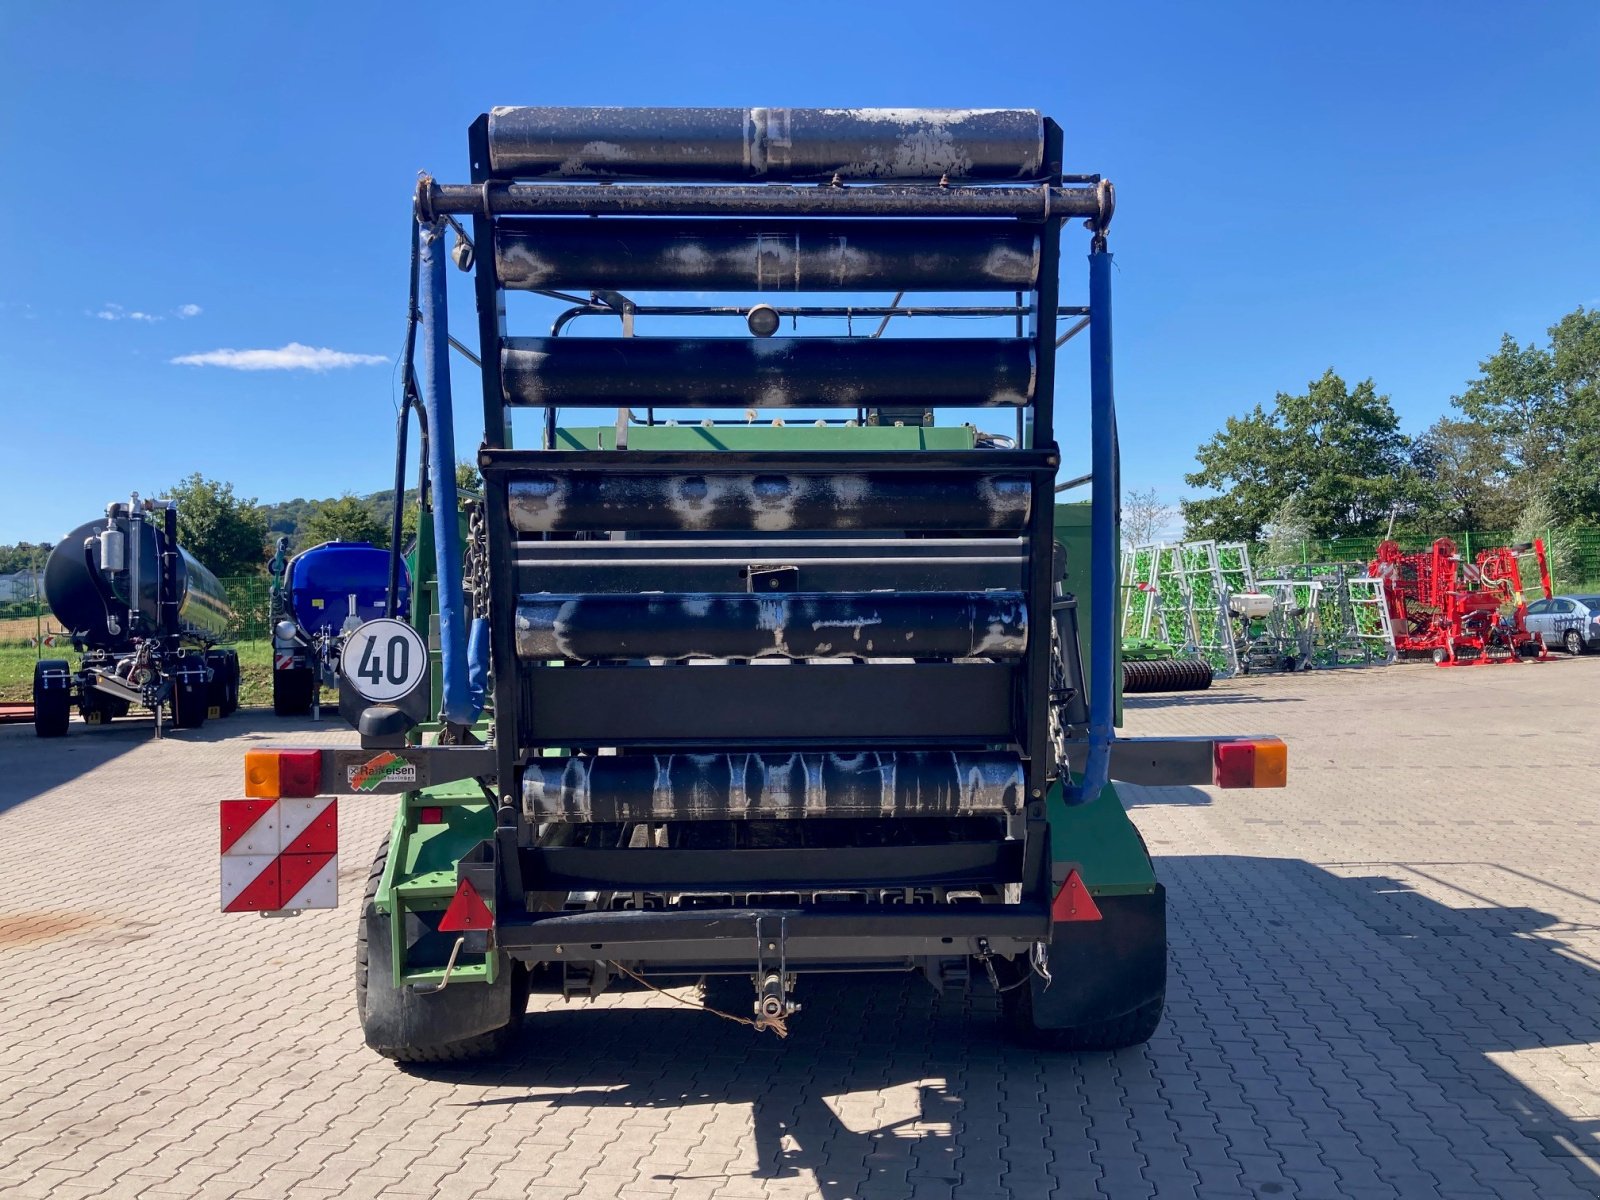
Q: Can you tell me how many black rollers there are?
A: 6